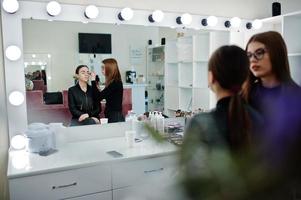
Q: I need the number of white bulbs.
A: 12